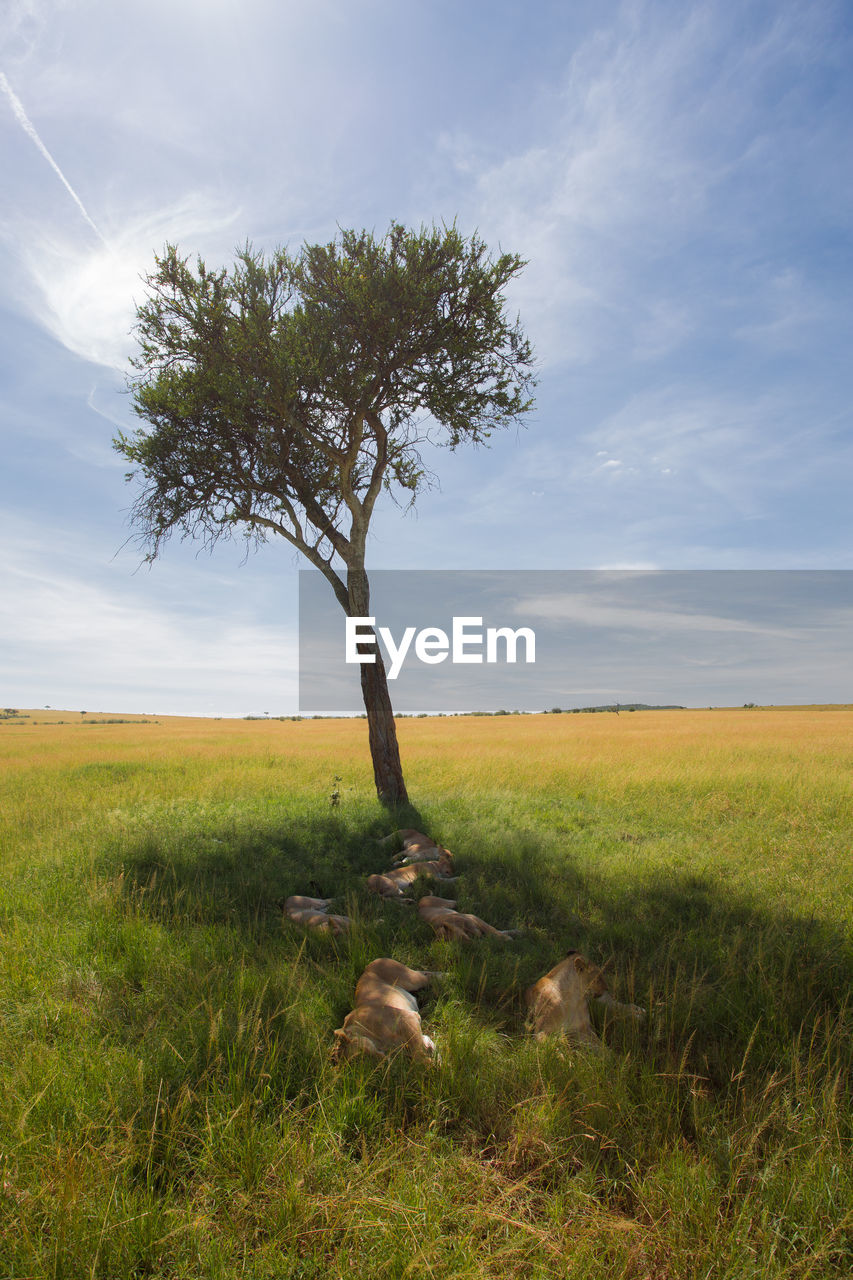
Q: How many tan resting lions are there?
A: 6